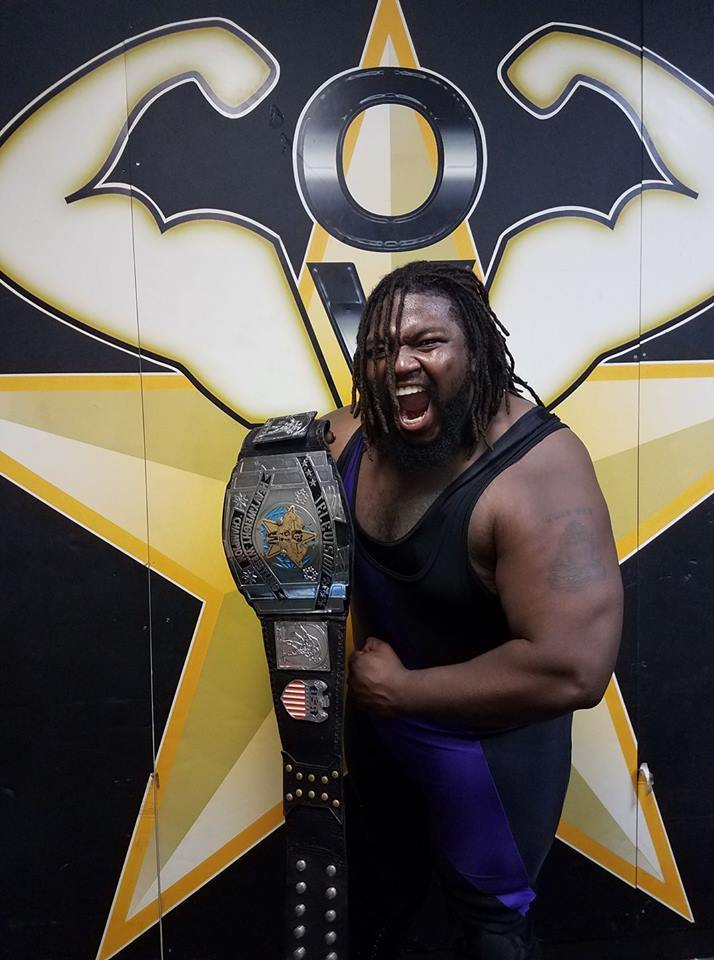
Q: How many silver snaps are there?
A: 10